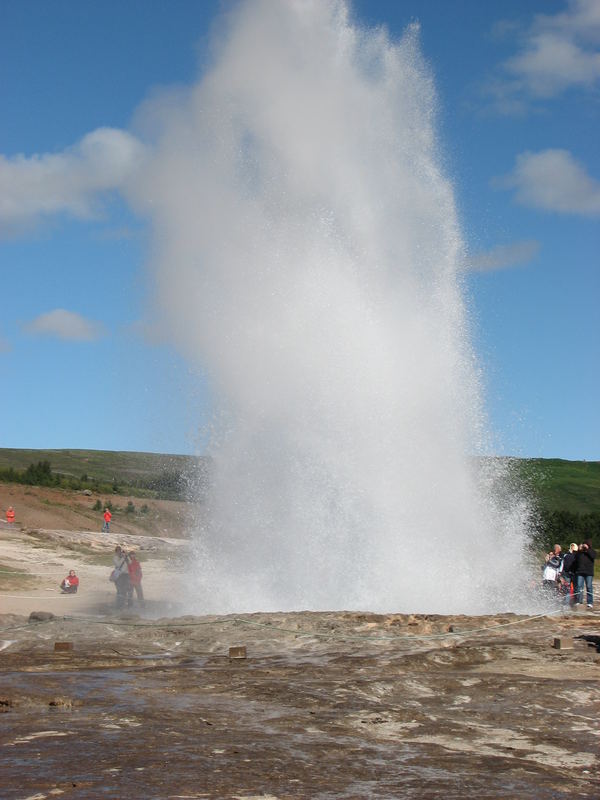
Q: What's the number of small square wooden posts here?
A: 3